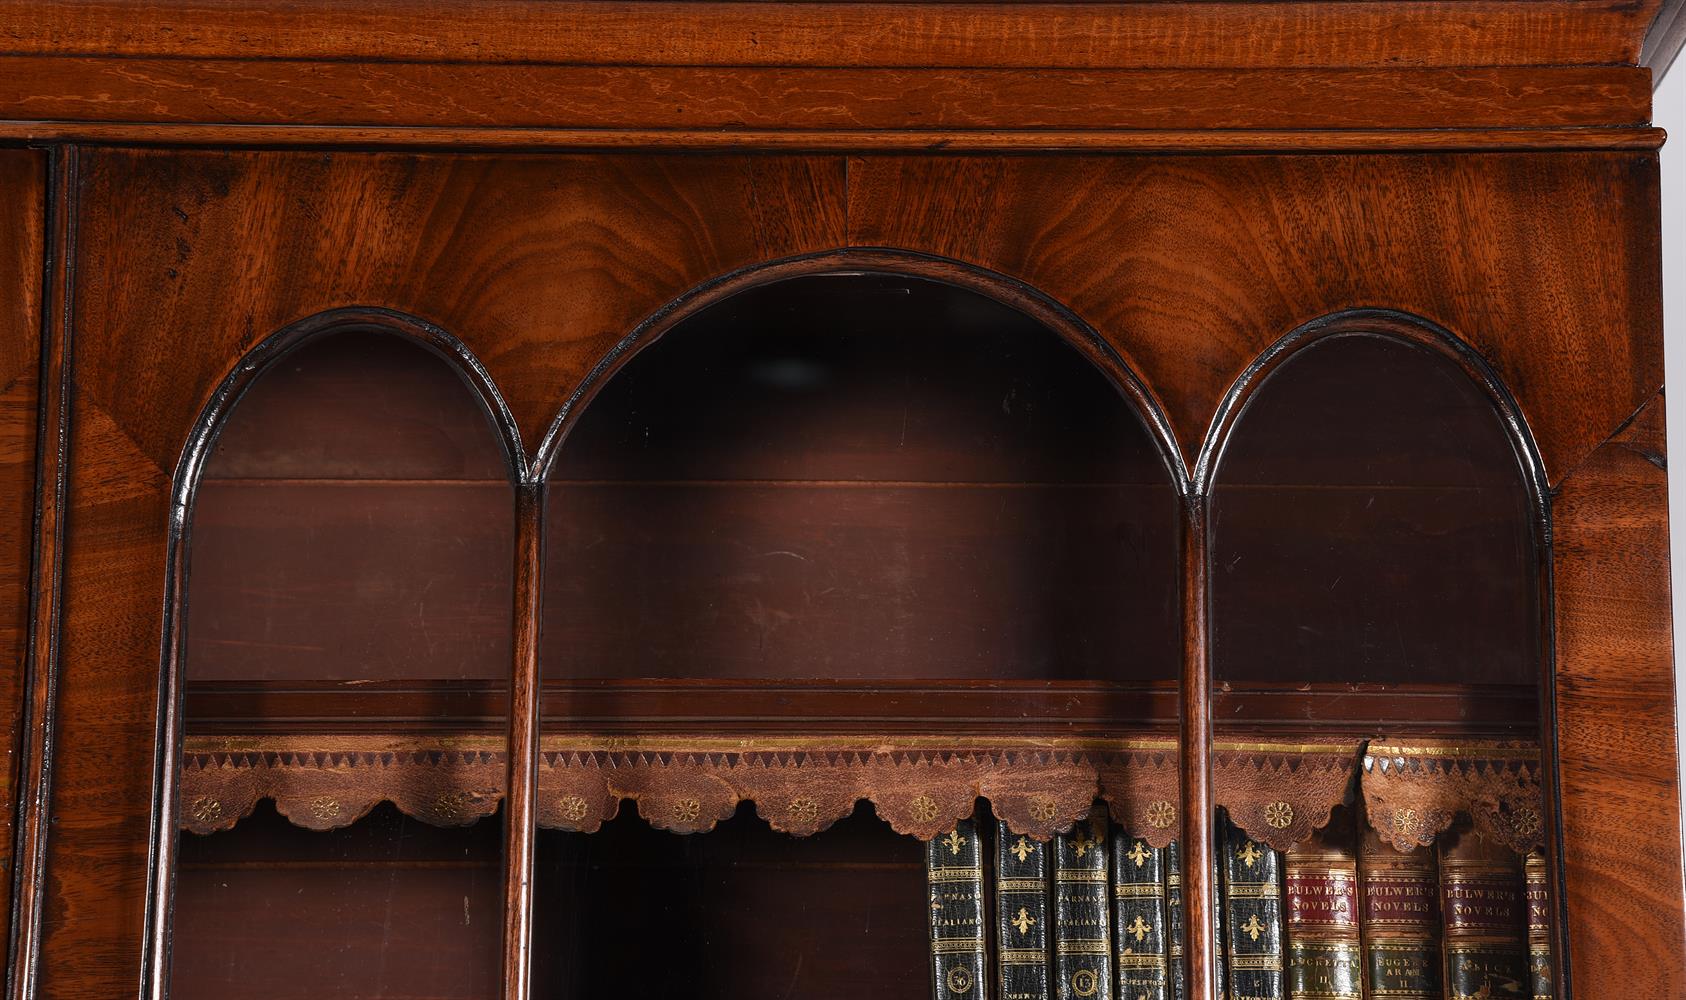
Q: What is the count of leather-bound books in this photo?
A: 10